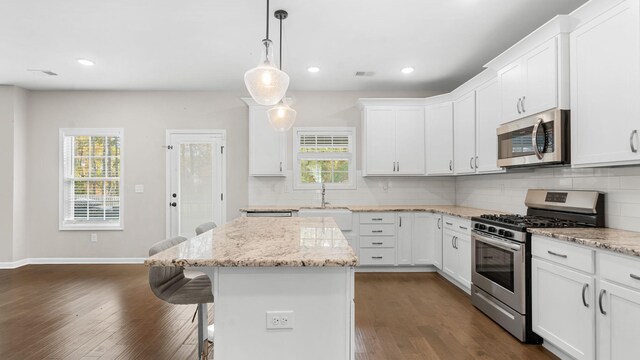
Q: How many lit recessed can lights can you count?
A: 3